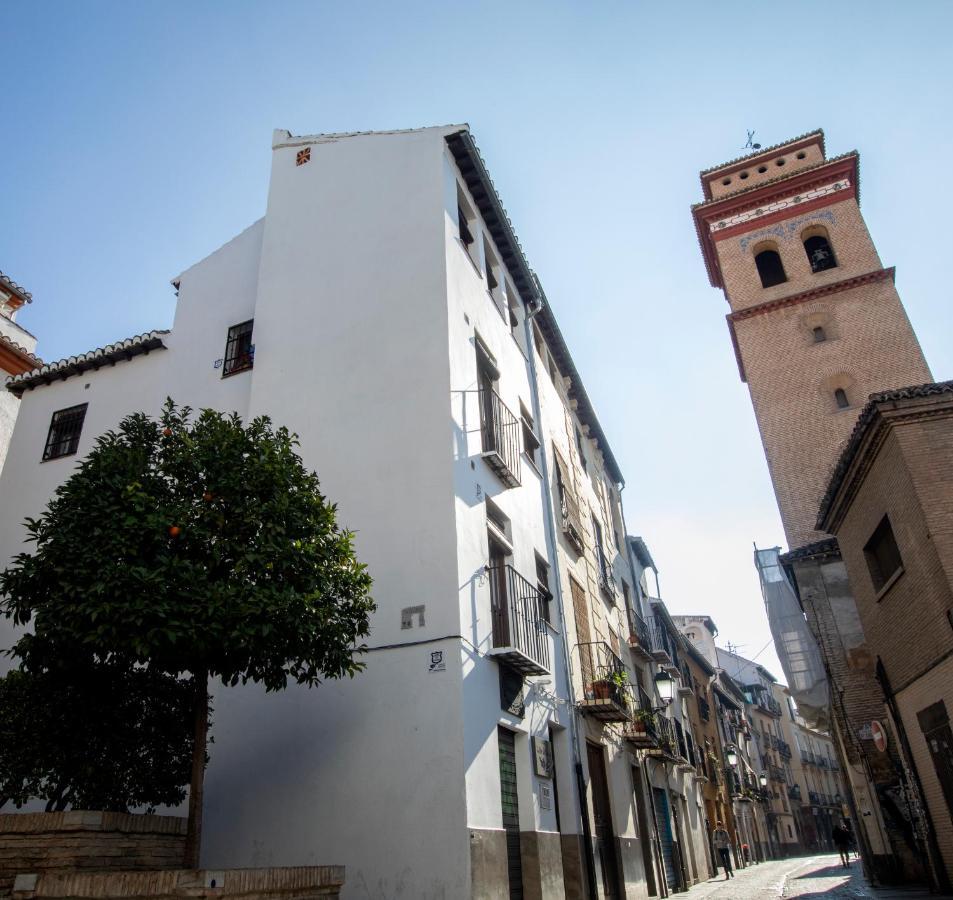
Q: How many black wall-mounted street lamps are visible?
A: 3